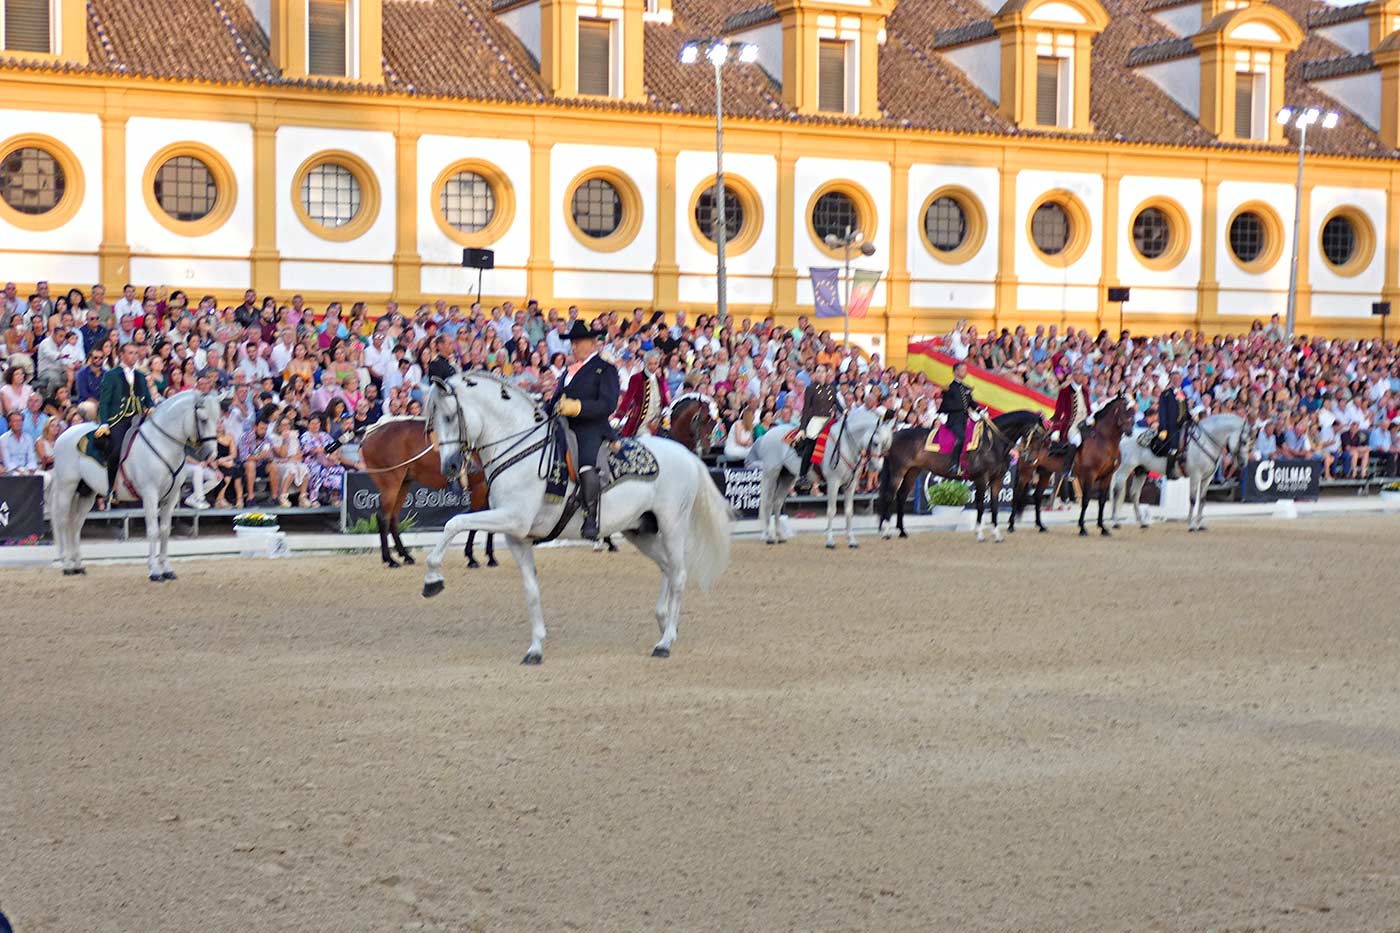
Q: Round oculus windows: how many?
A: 12